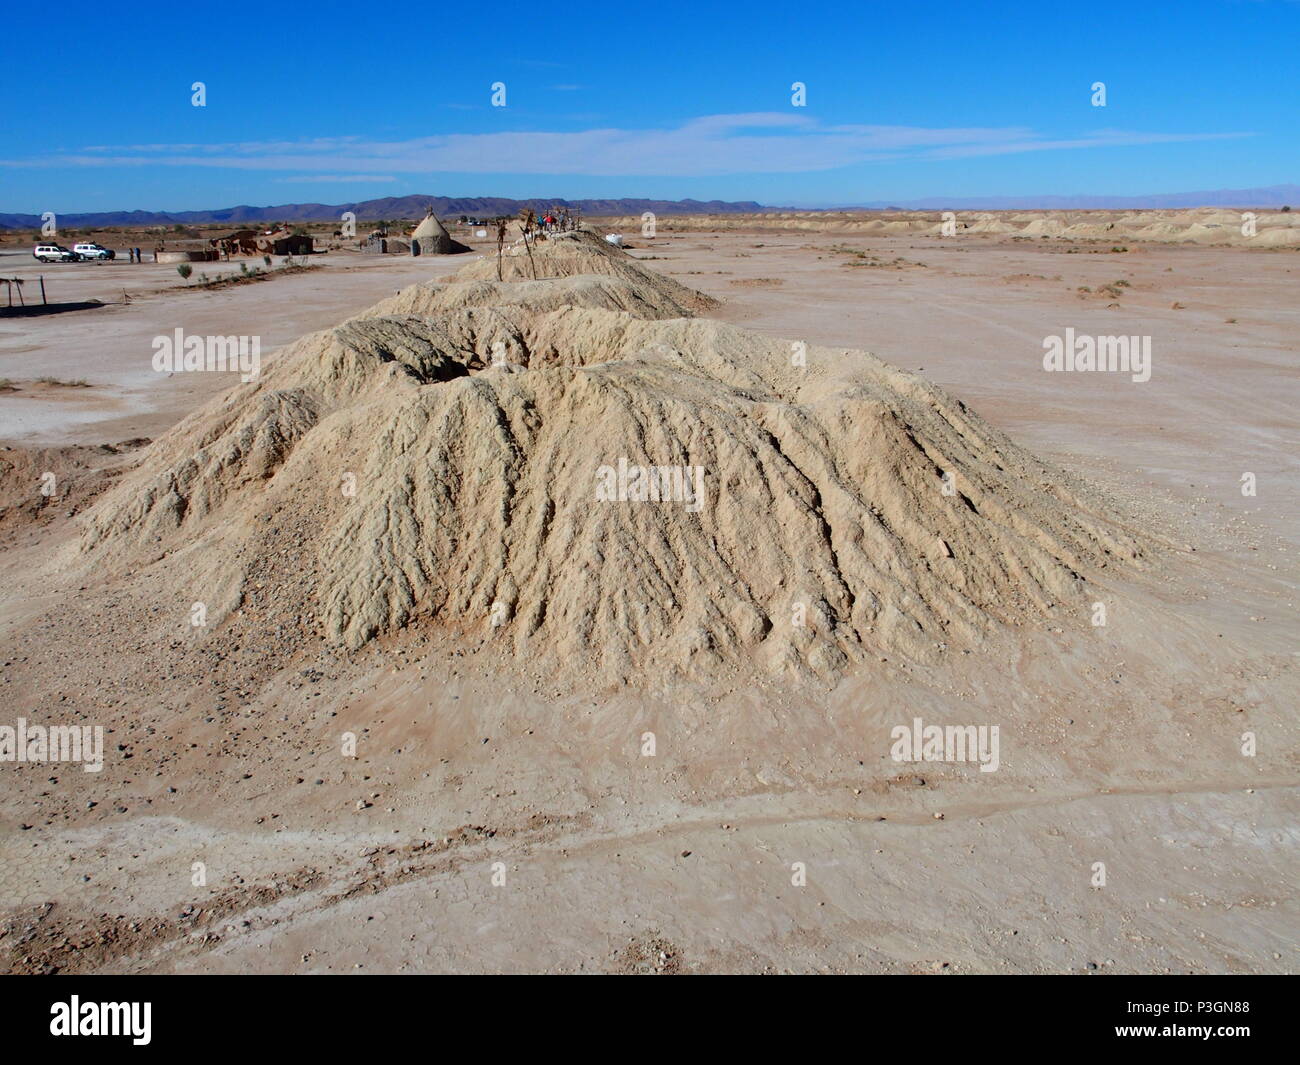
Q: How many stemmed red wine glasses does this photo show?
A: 0